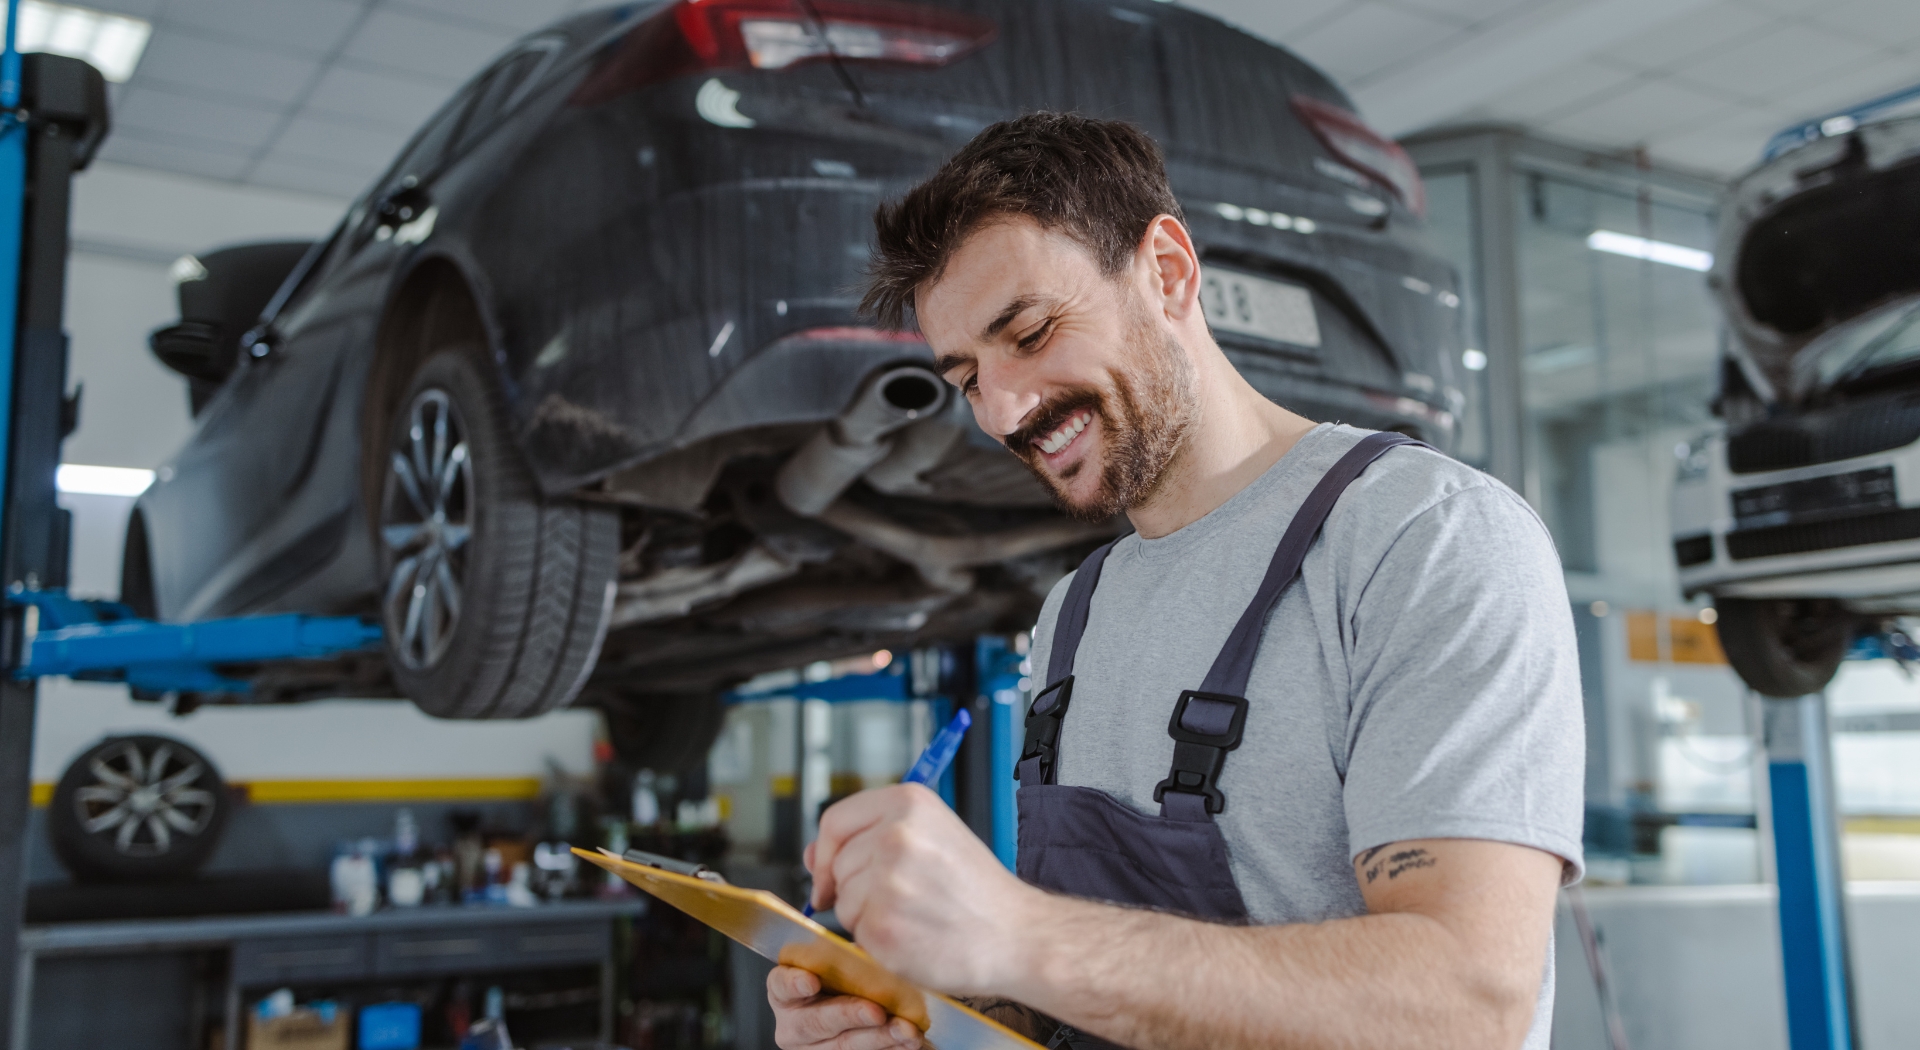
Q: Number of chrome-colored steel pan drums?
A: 0